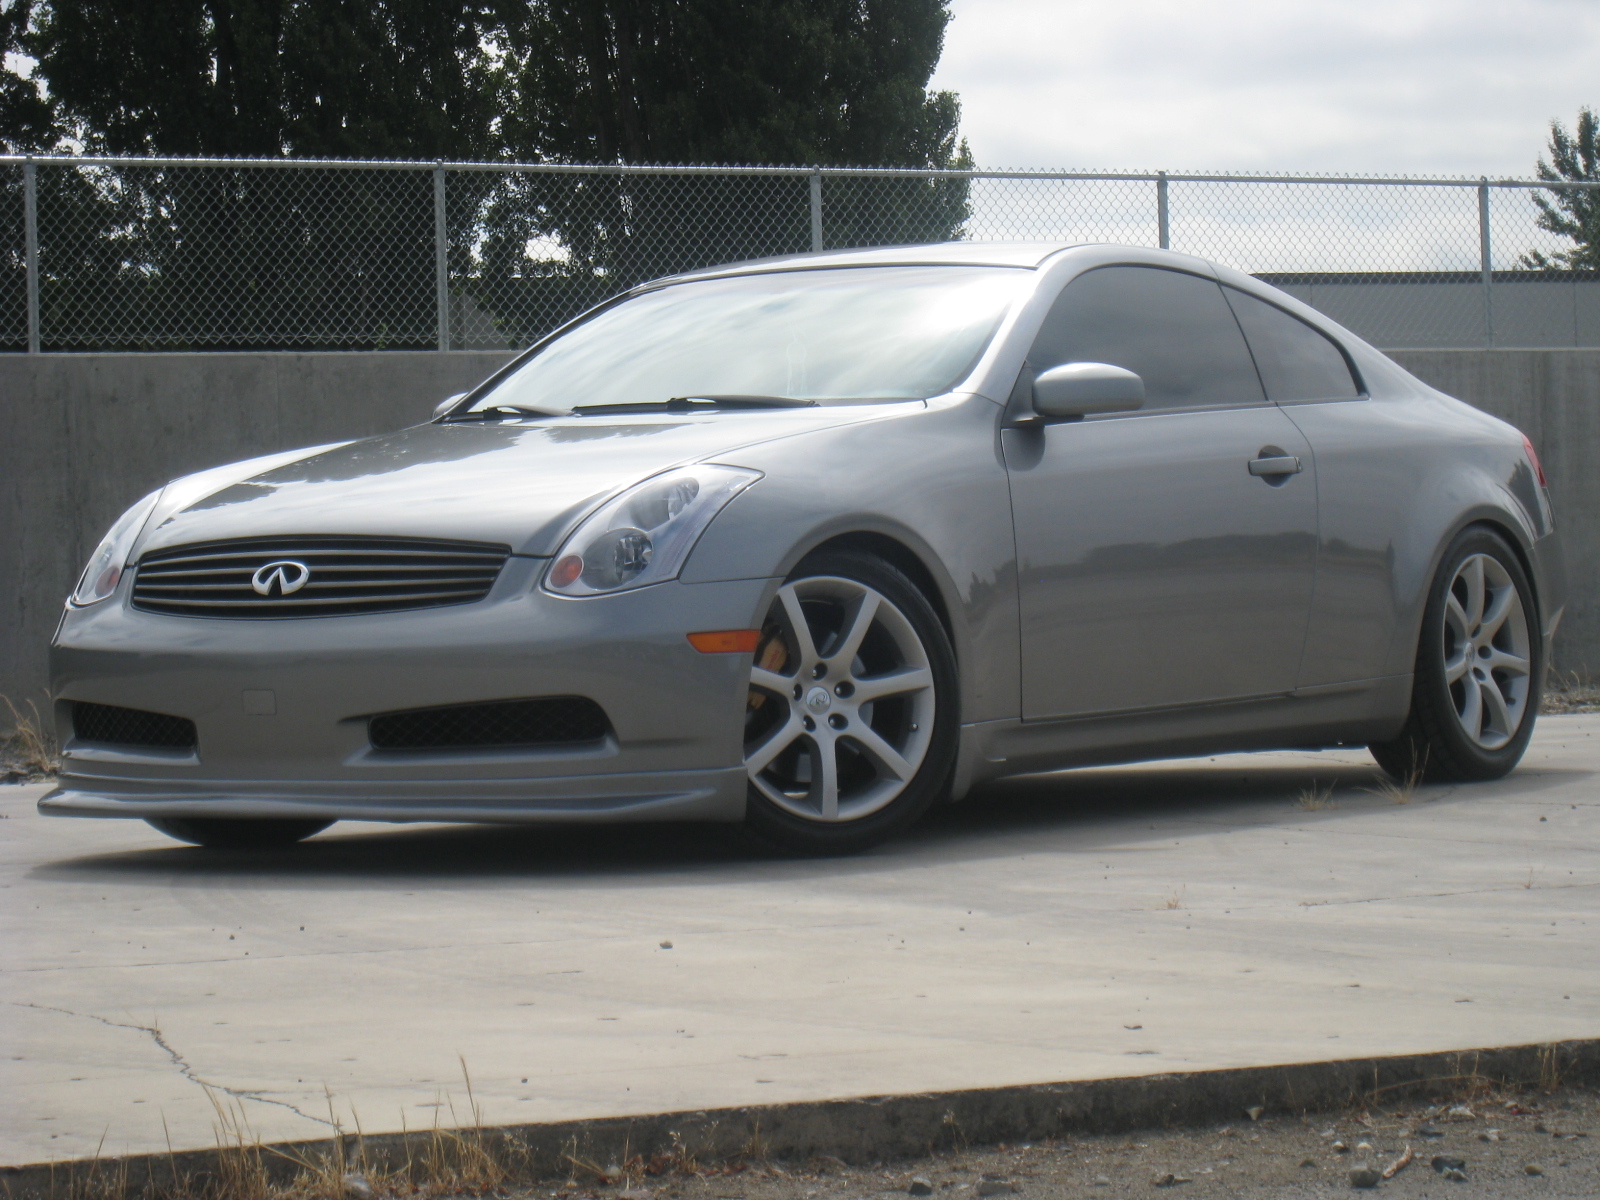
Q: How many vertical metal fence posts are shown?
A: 5